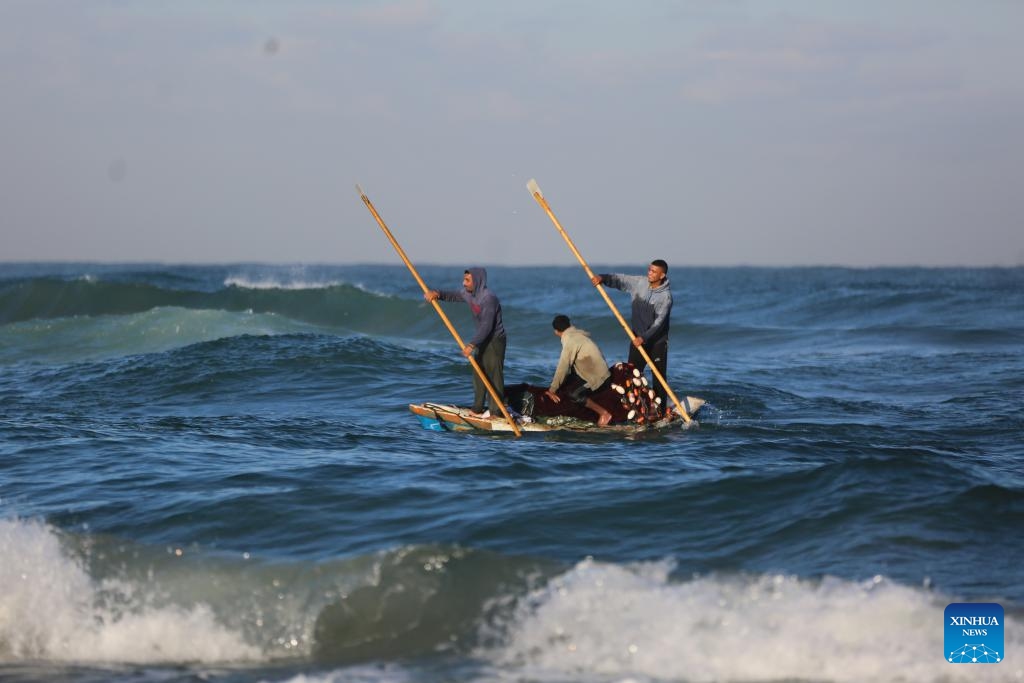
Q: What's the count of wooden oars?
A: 2